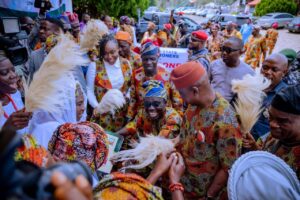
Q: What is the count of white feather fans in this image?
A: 5